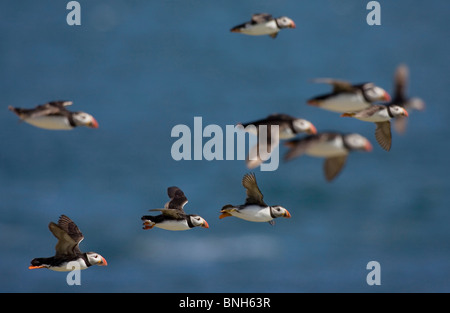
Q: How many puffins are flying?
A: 10